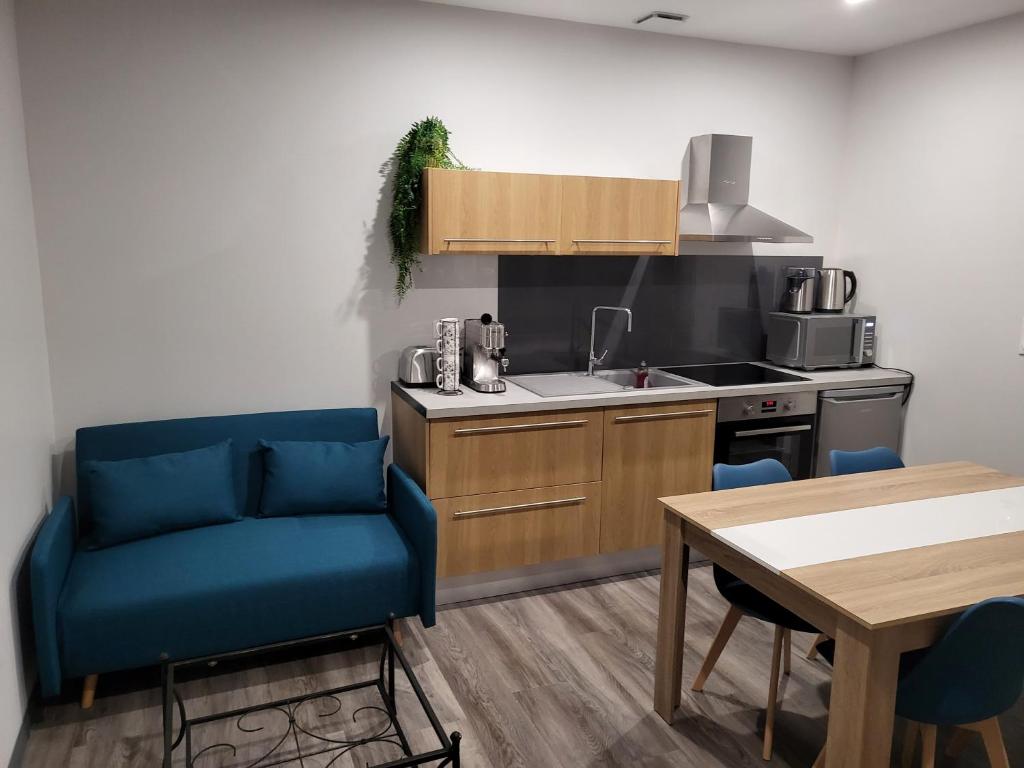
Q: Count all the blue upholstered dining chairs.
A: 3